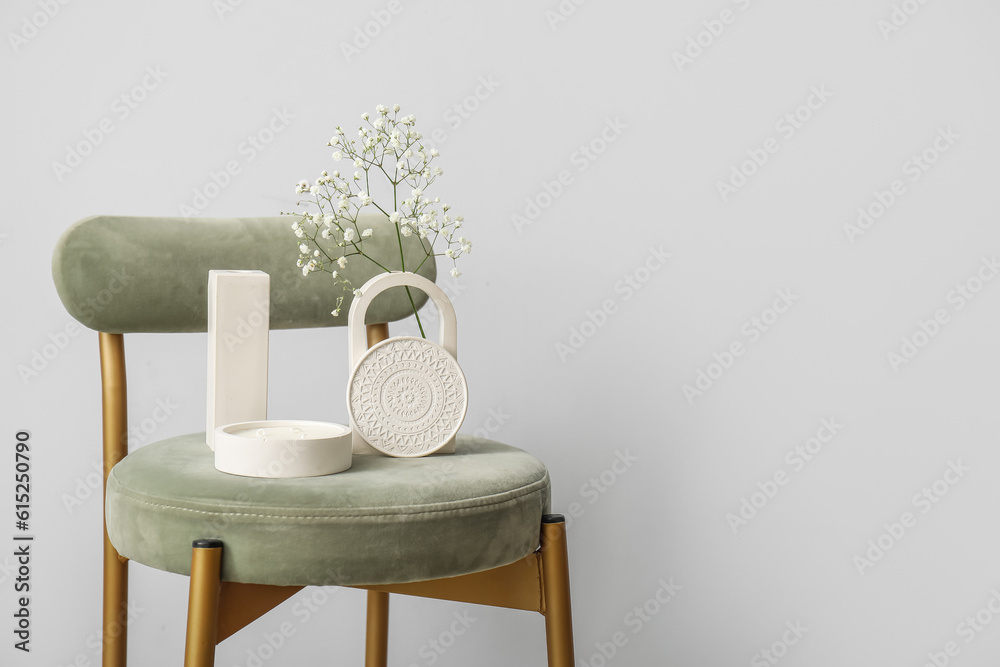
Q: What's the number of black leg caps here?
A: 2